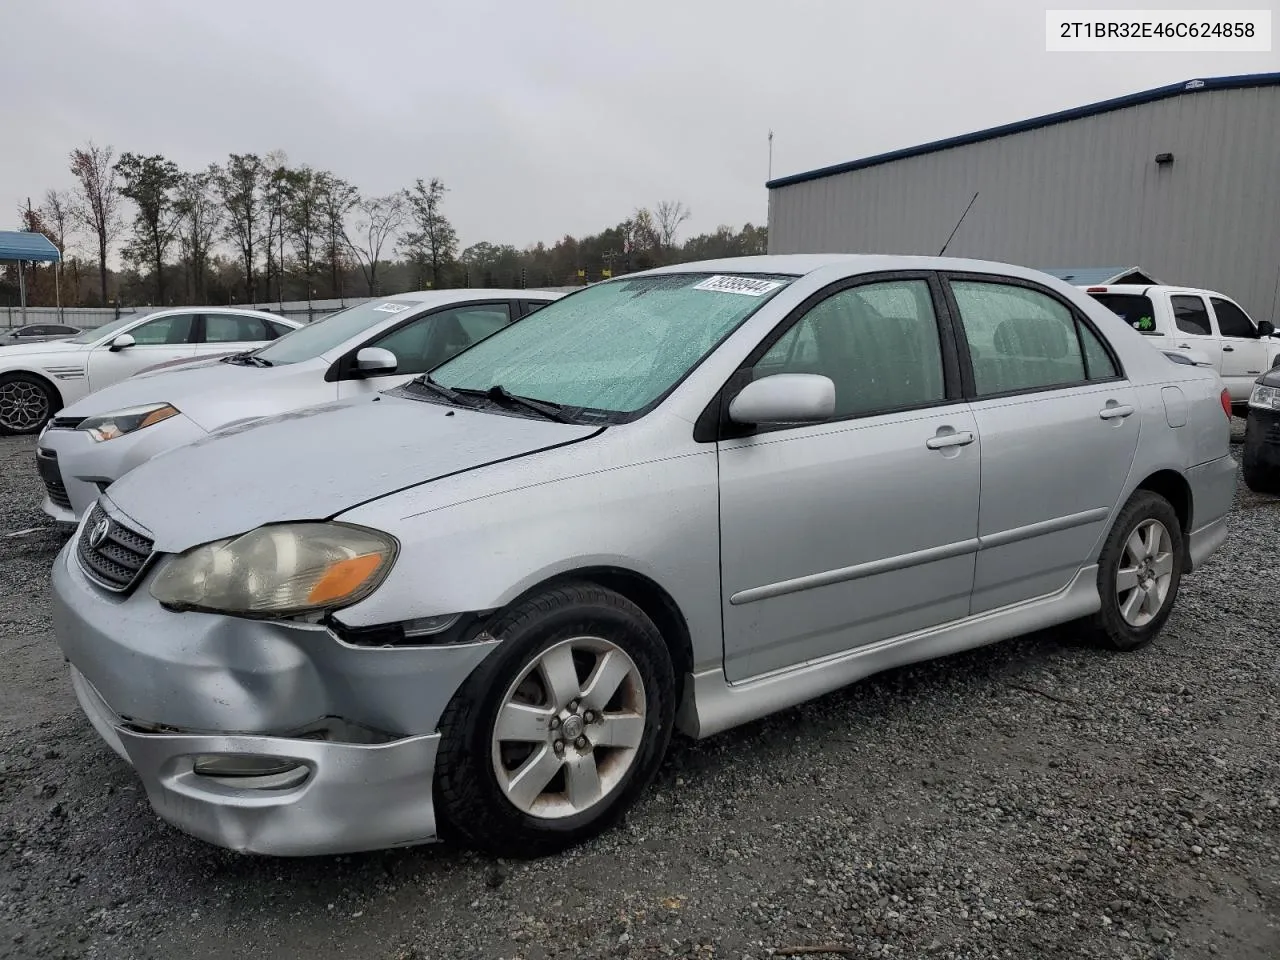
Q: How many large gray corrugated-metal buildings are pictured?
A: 1